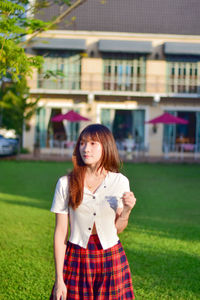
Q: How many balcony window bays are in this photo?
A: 3